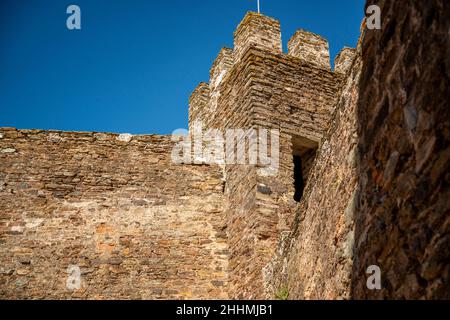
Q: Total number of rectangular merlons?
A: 5